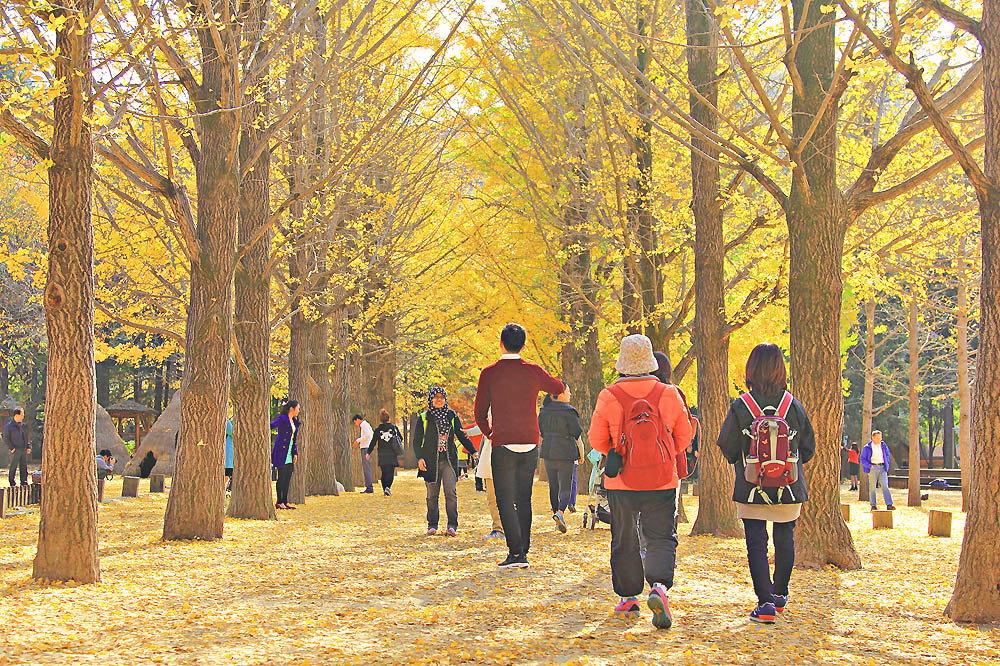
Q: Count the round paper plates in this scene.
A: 0